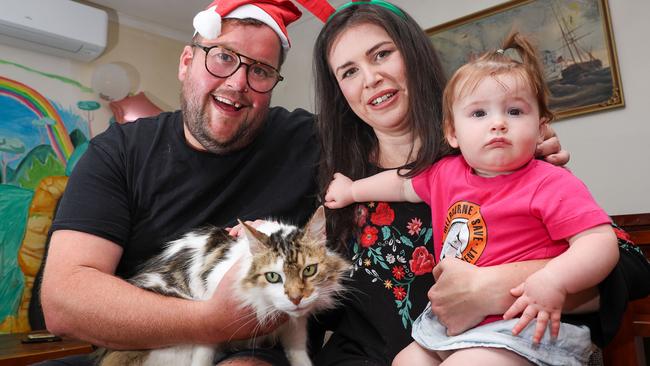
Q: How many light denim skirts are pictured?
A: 1